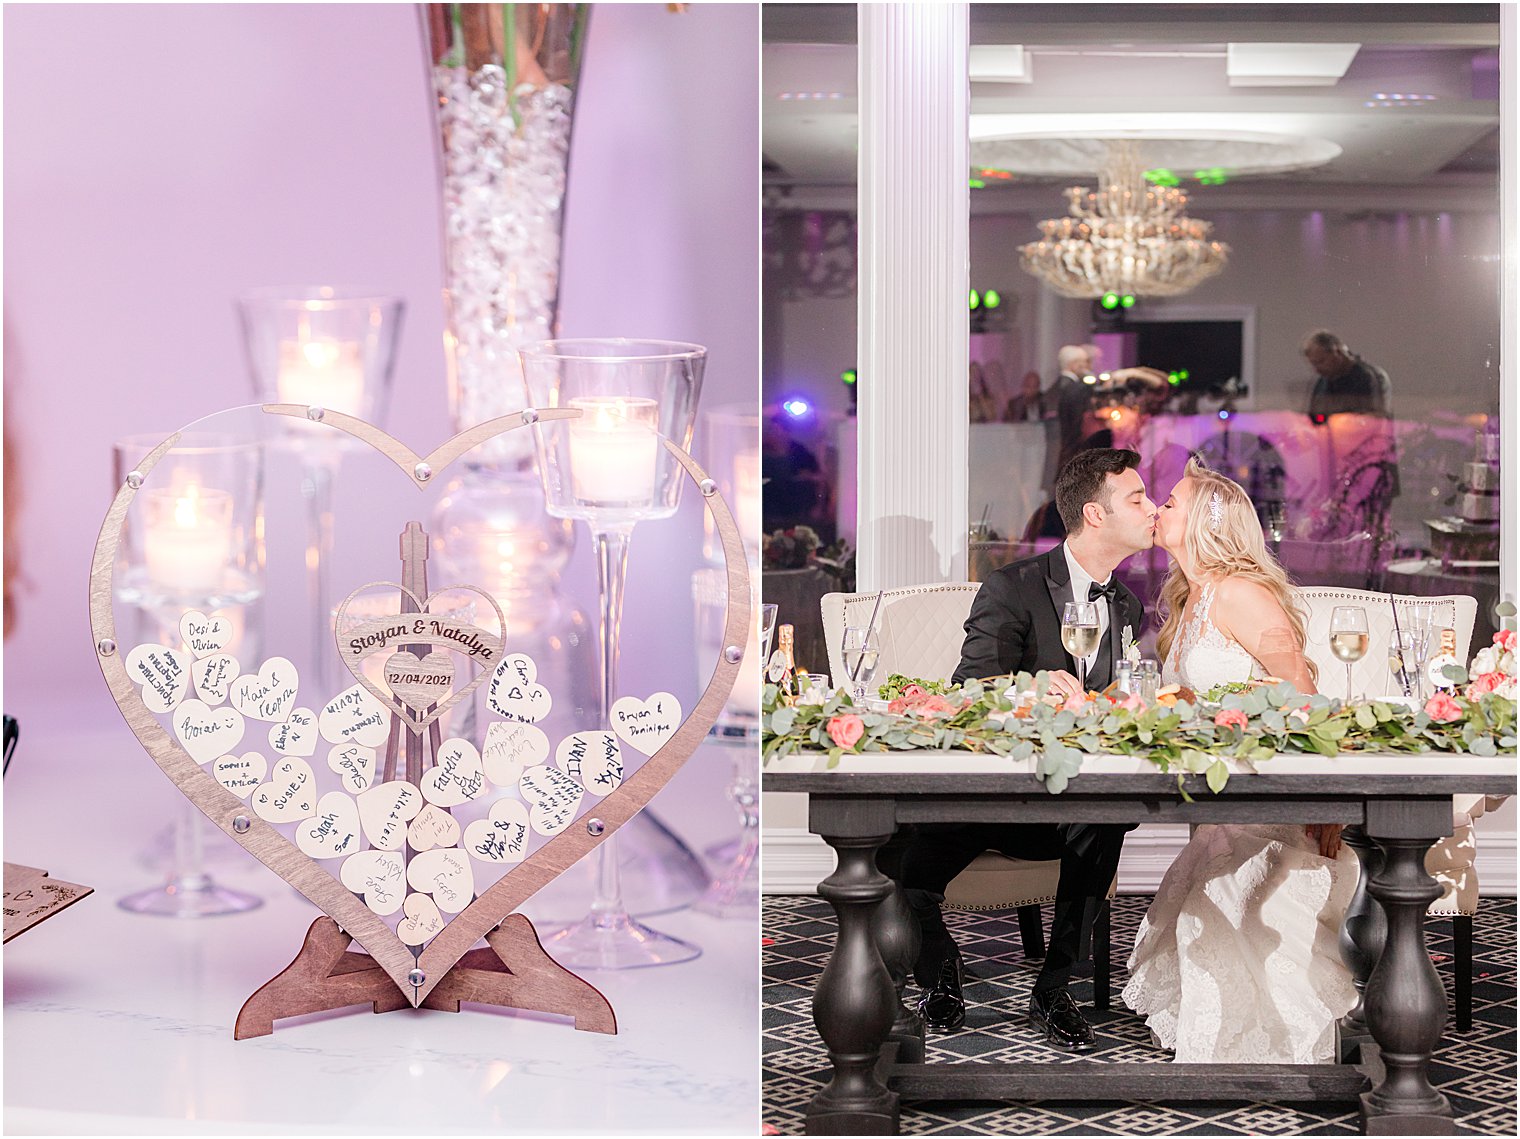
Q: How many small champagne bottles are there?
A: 2